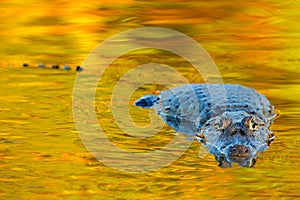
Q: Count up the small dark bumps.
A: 5